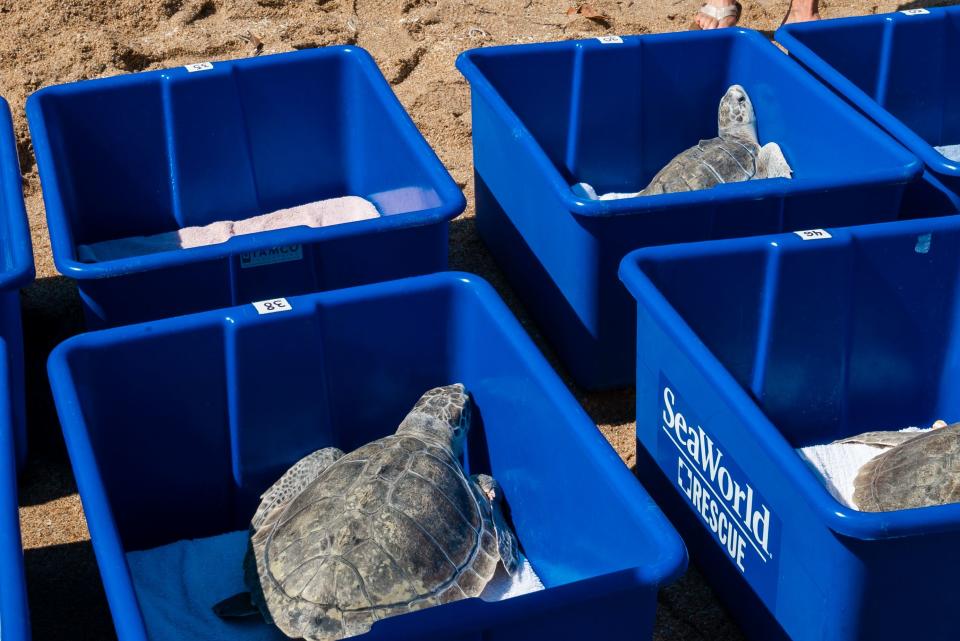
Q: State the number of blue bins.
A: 7